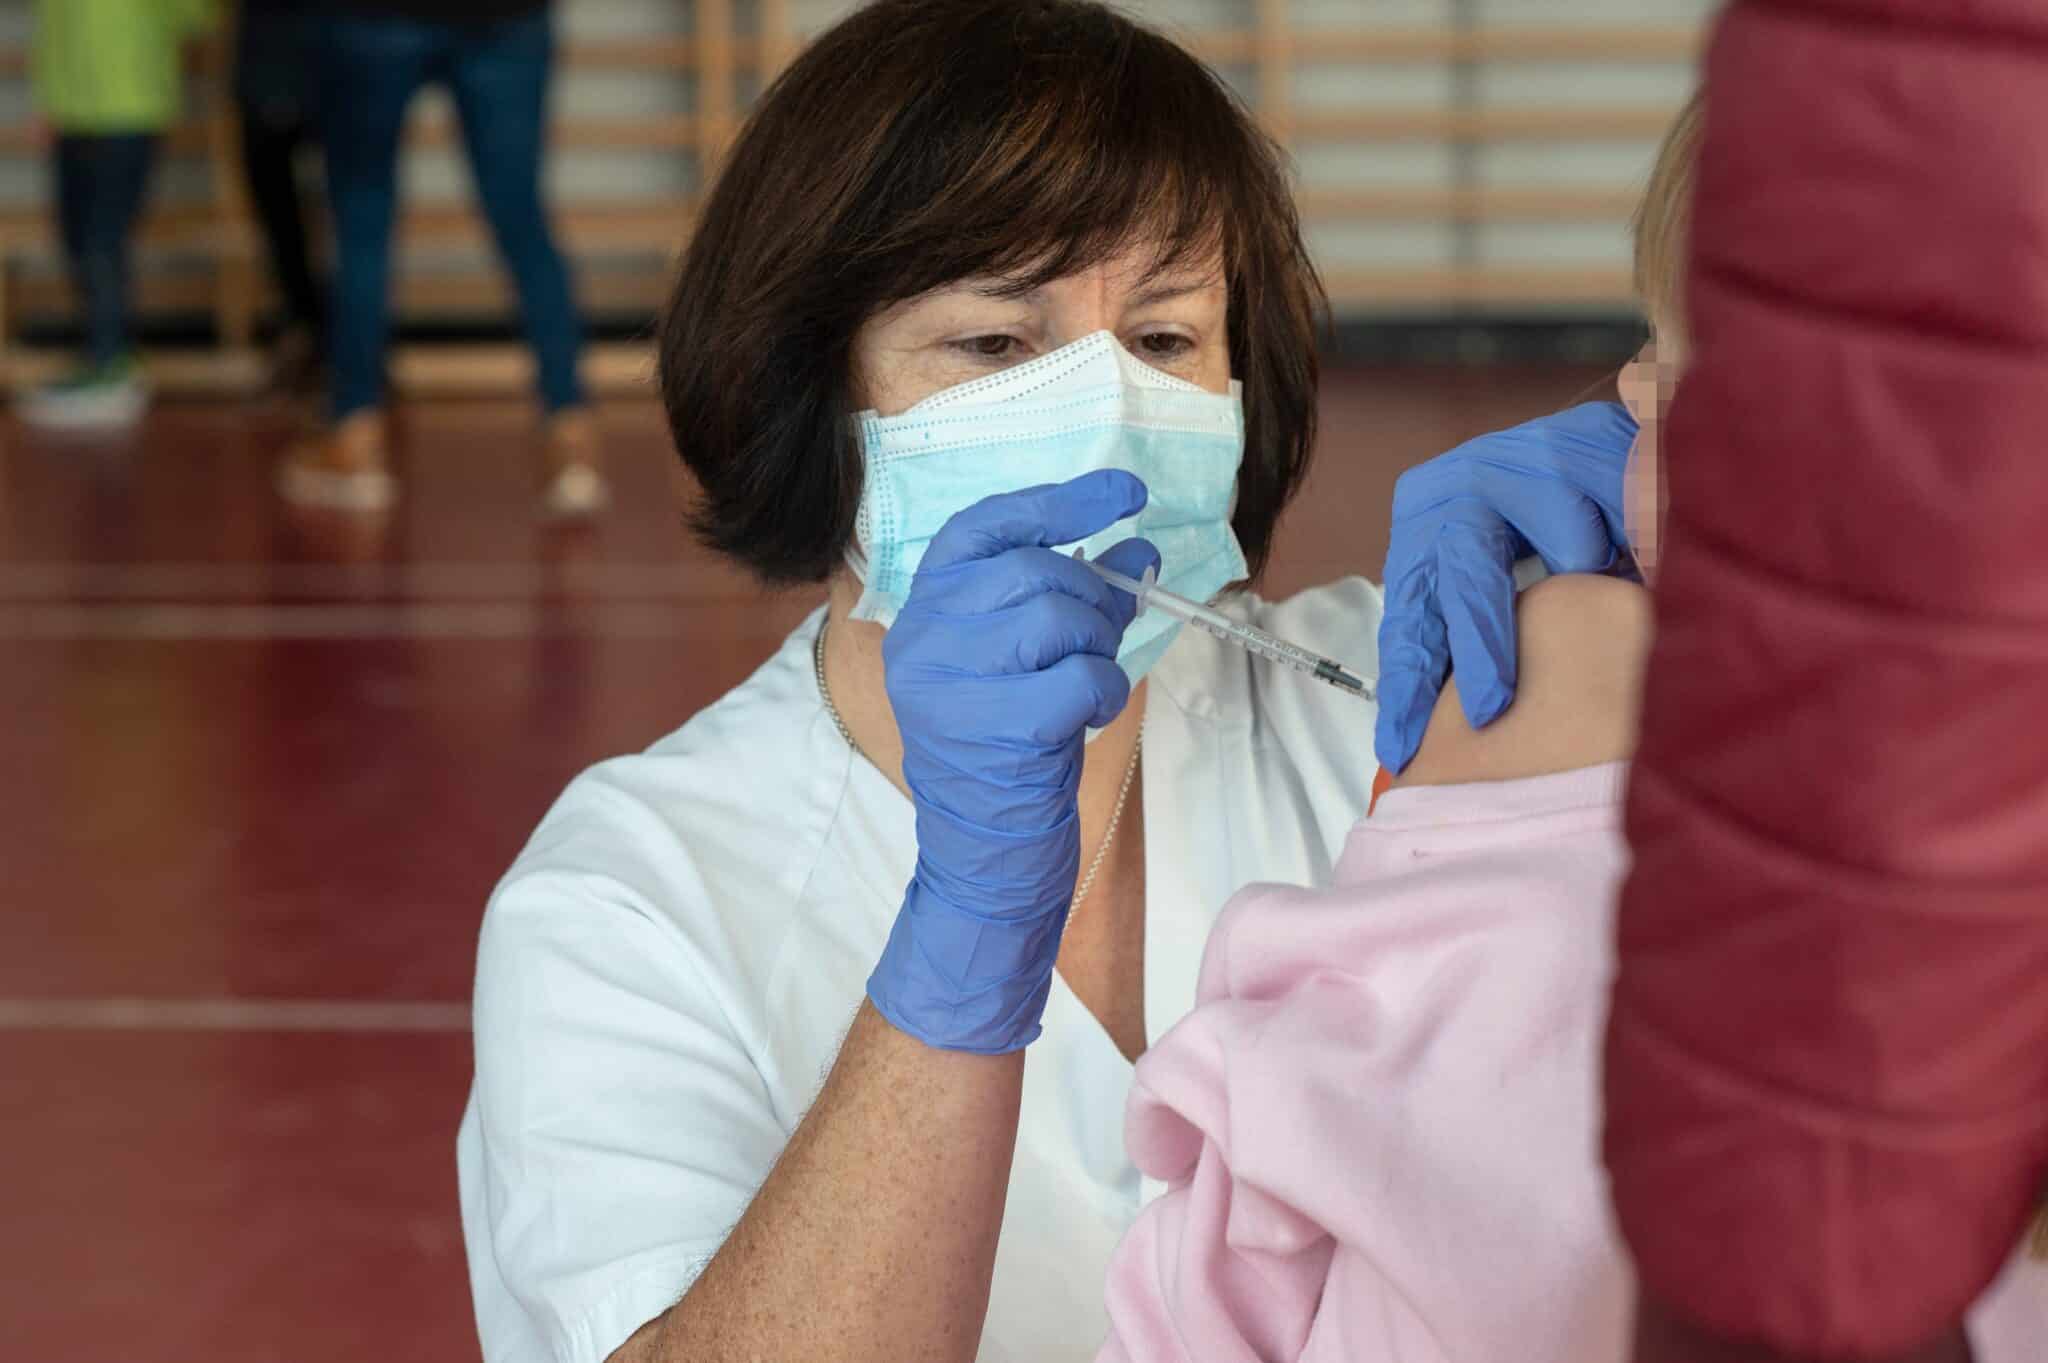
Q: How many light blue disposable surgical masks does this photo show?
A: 1